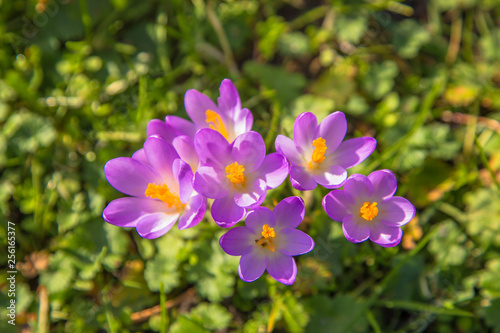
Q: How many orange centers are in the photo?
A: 6